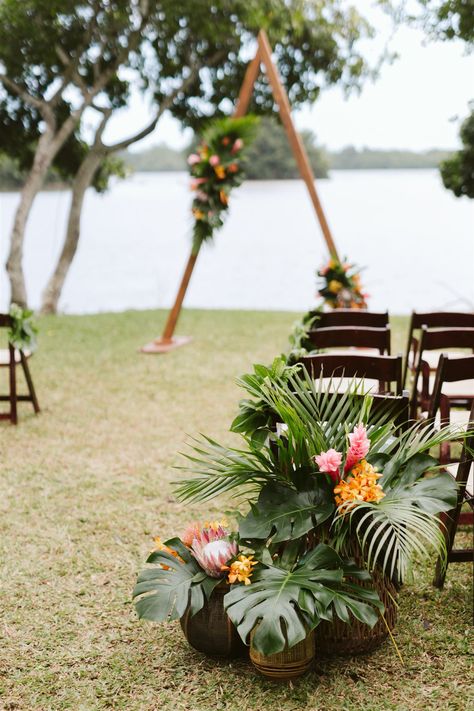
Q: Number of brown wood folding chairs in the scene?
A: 9